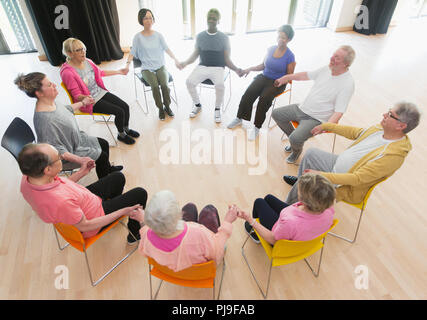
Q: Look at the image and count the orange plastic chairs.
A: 4